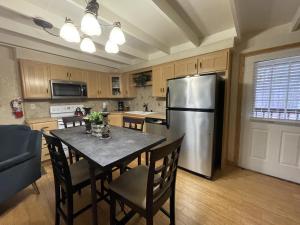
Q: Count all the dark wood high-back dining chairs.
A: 4